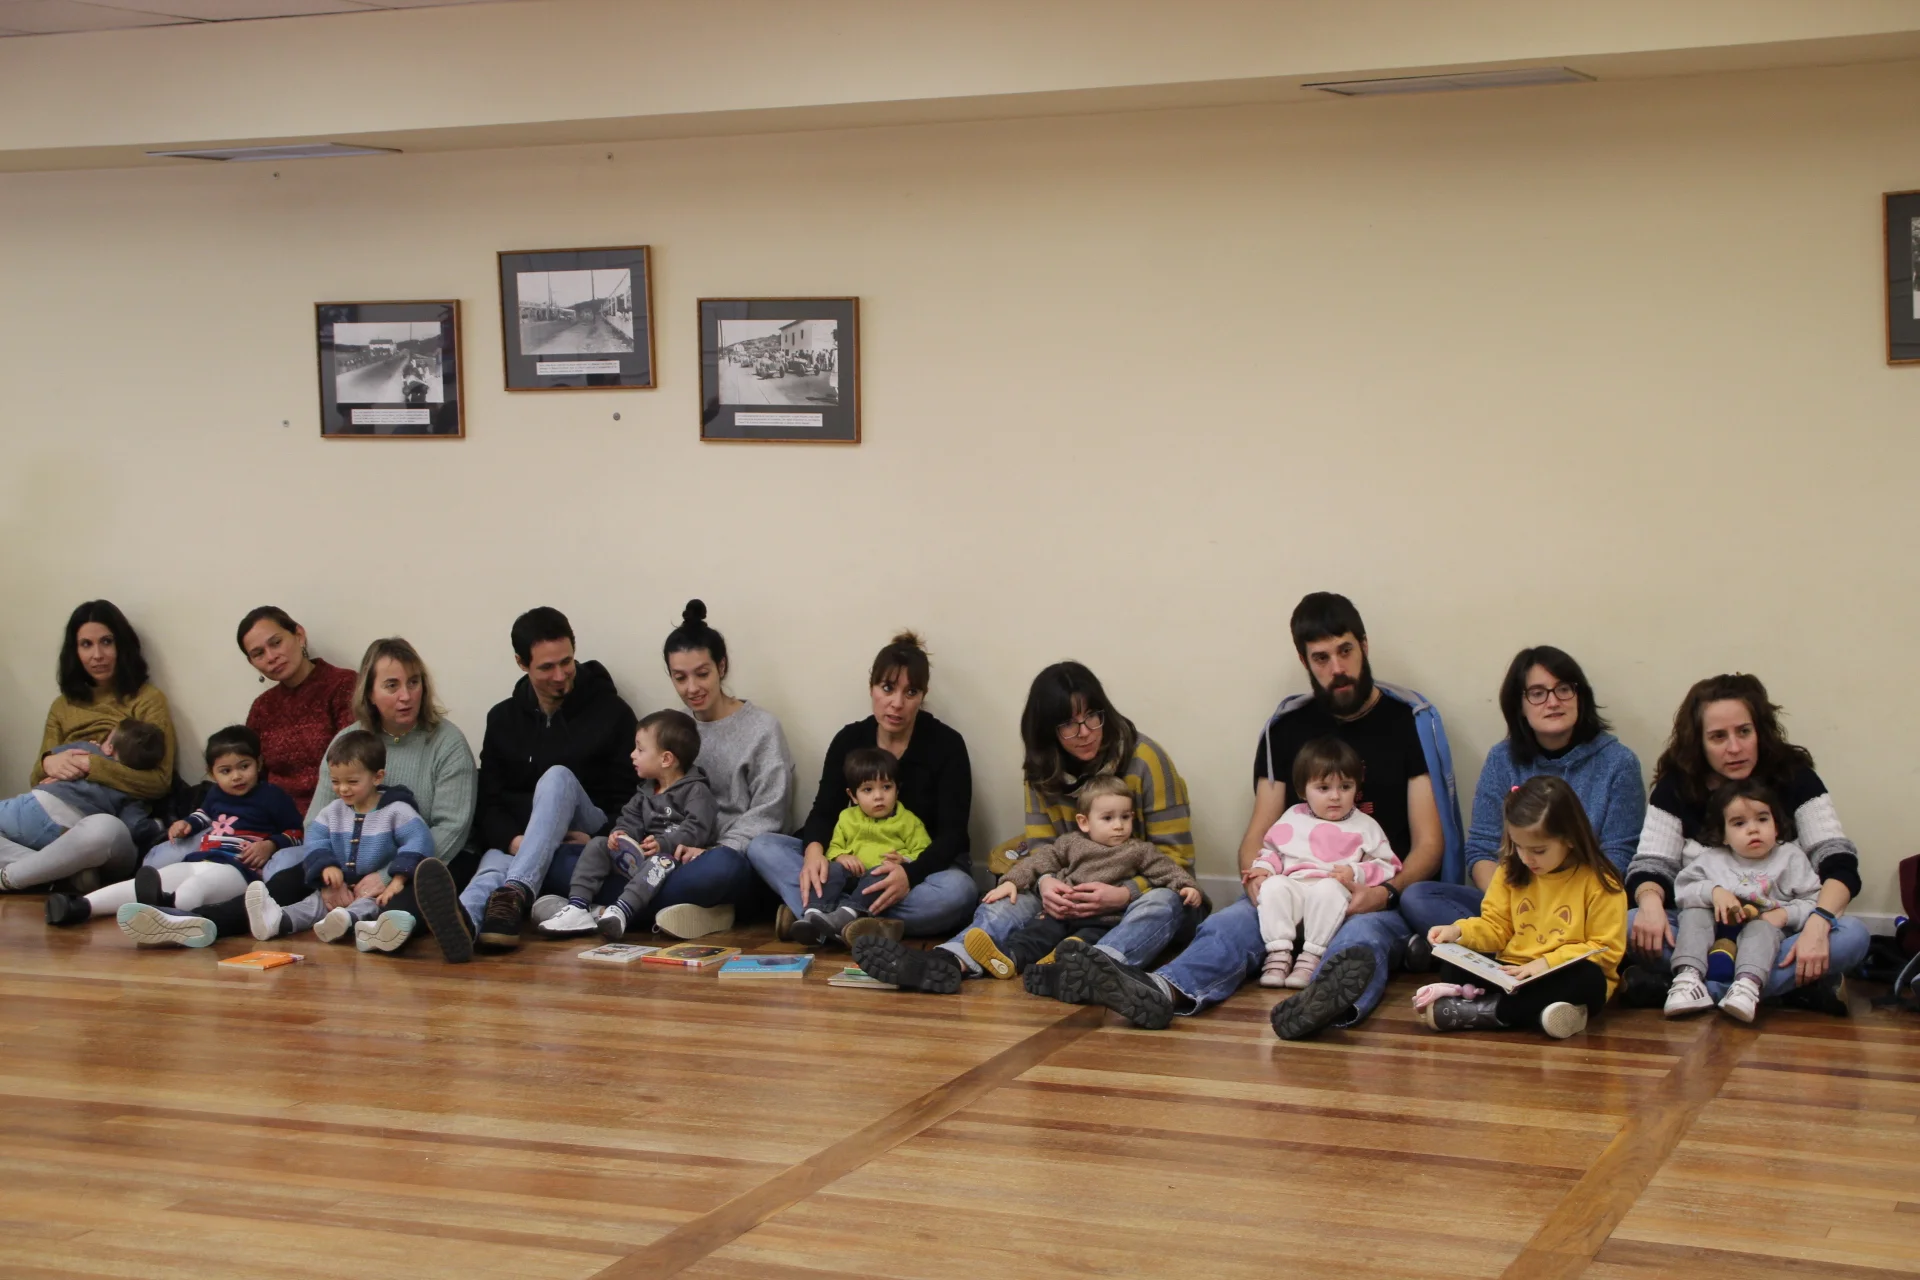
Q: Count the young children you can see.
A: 9